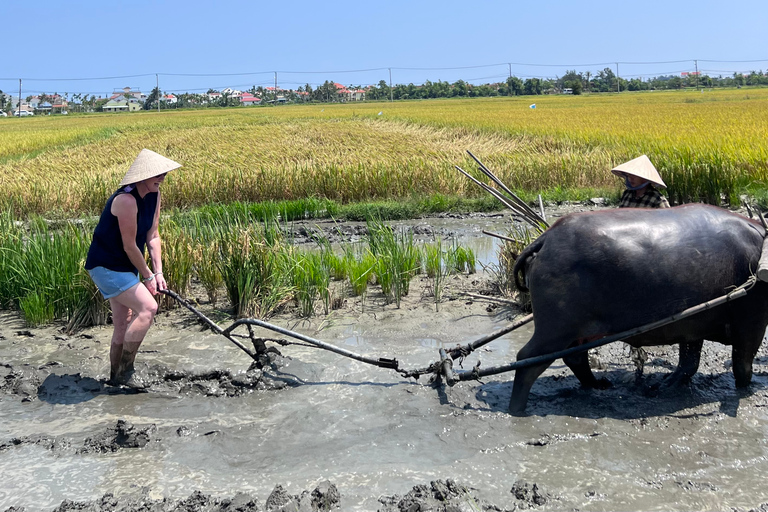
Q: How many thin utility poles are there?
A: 7